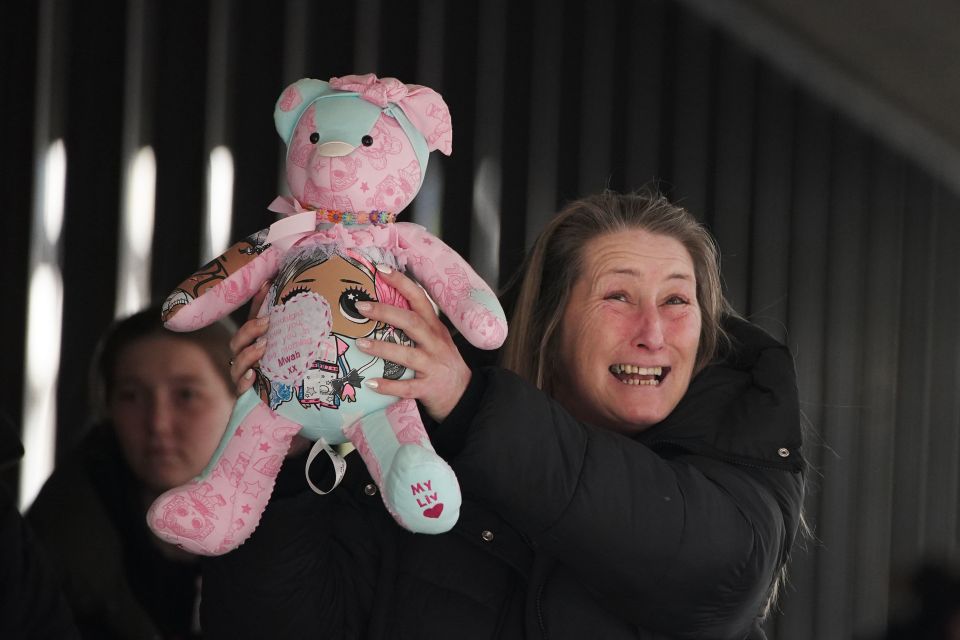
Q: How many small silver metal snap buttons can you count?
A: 3